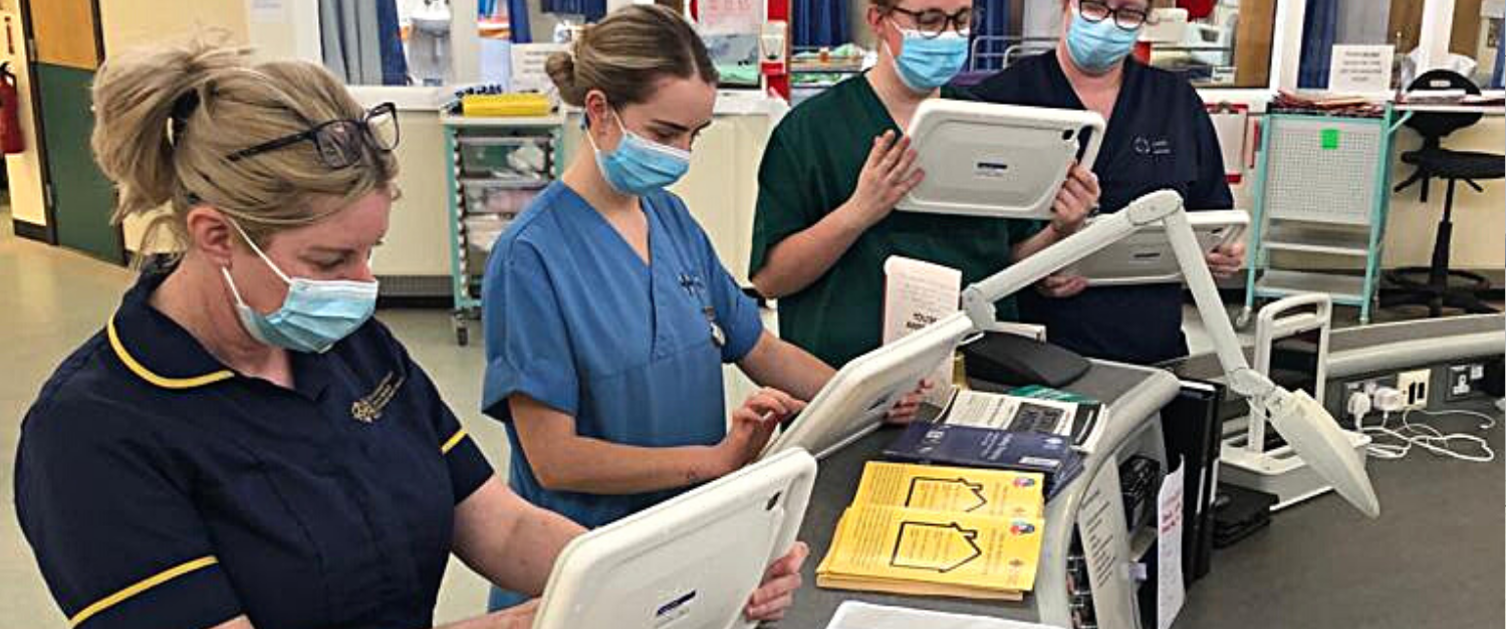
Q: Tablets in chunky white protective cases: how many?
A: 4